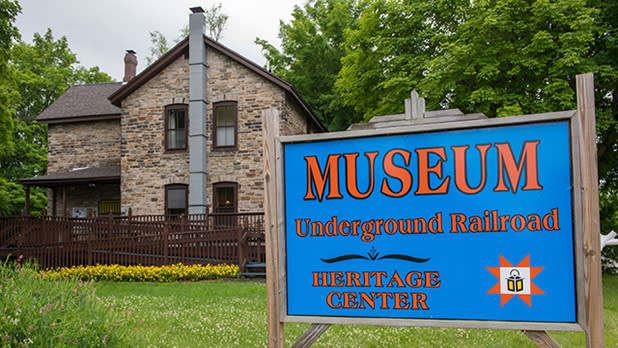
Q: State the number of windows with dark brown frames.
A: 4